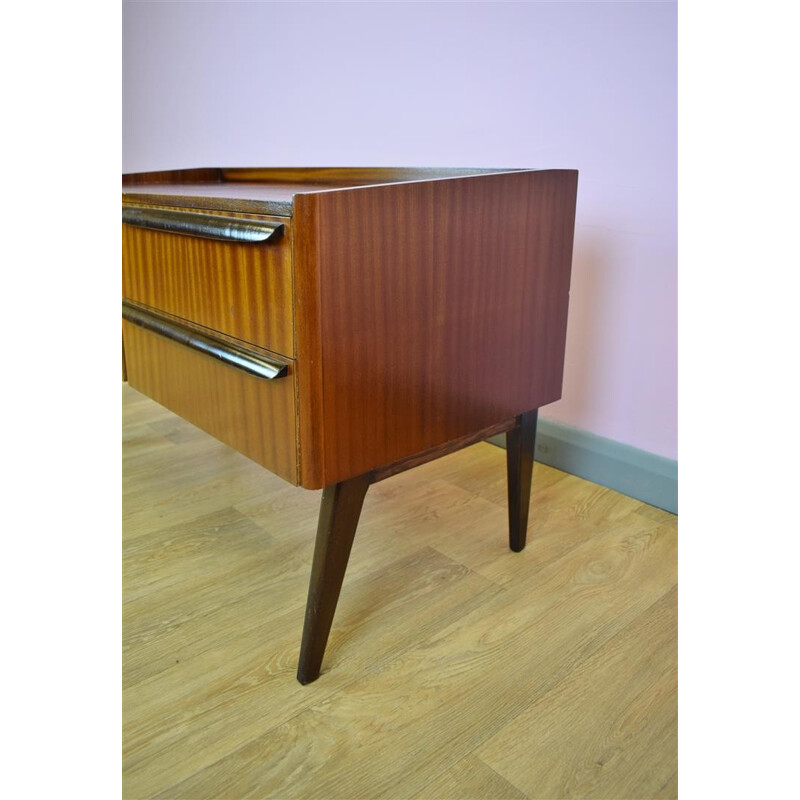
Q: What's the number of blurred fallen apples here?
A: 0